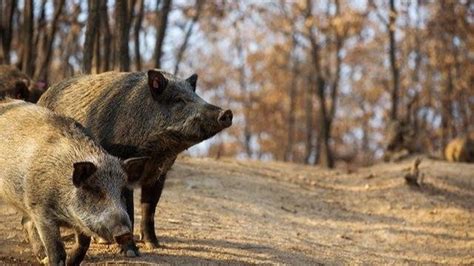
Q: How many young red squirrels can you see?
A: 0